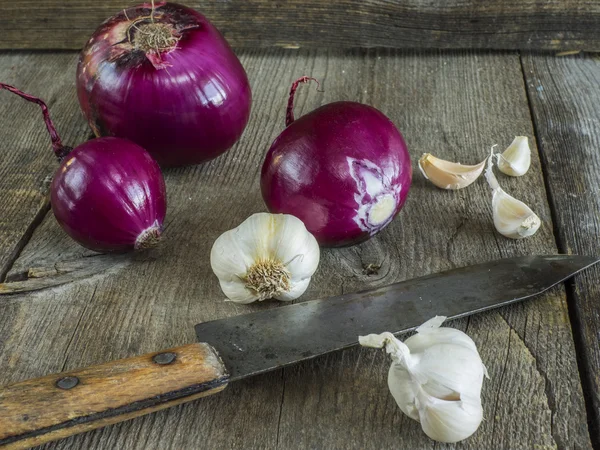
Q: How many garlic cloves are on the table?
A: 3